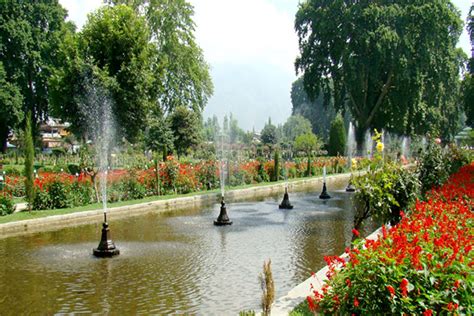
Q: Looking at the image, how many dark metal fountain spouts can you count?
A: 5